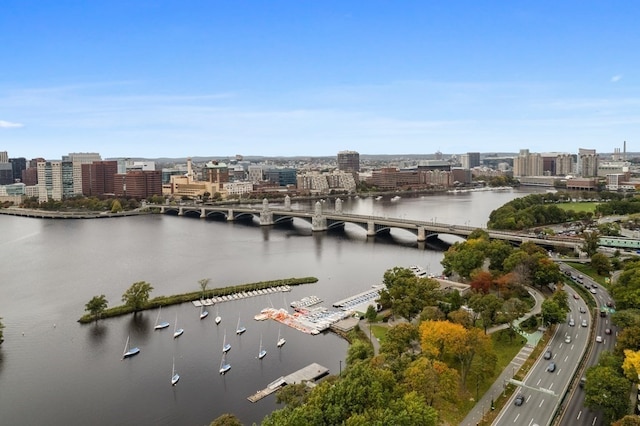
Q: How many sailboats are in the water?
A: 11